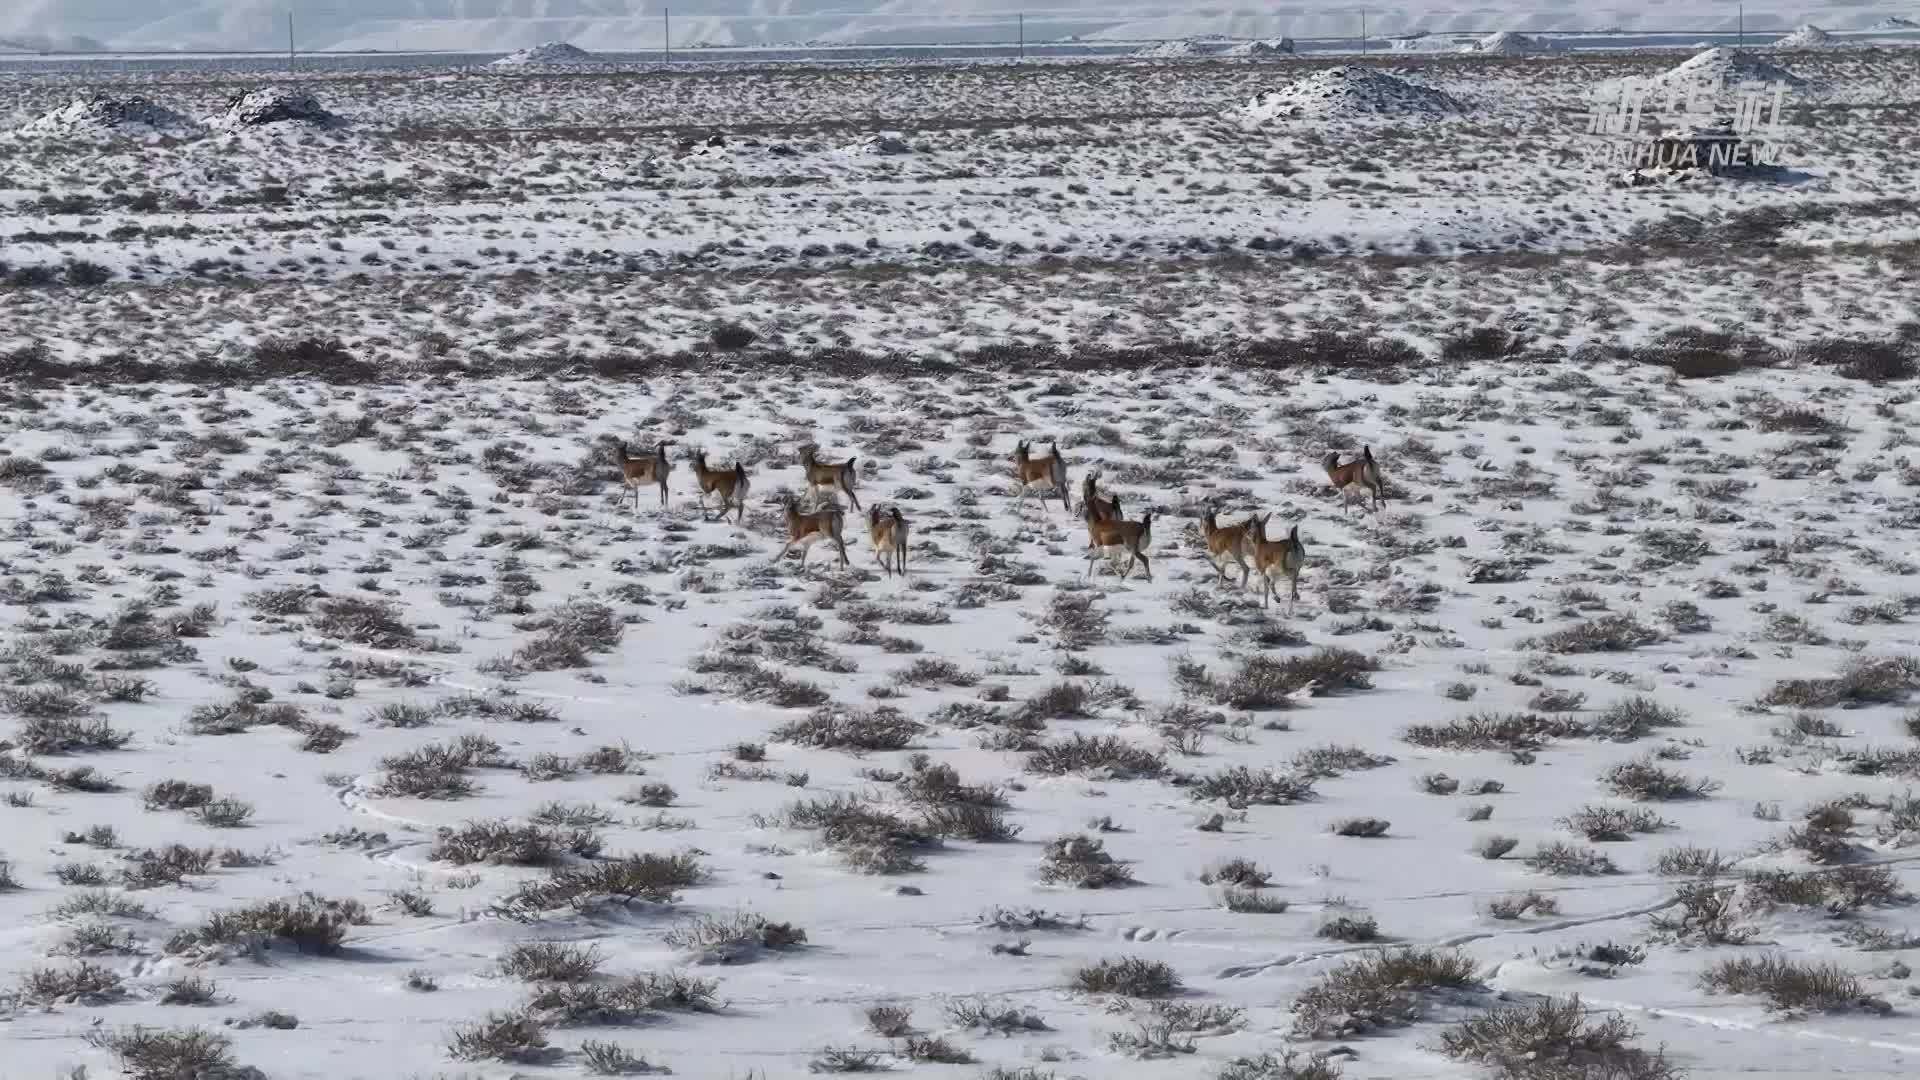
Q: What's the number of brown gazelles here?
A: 11